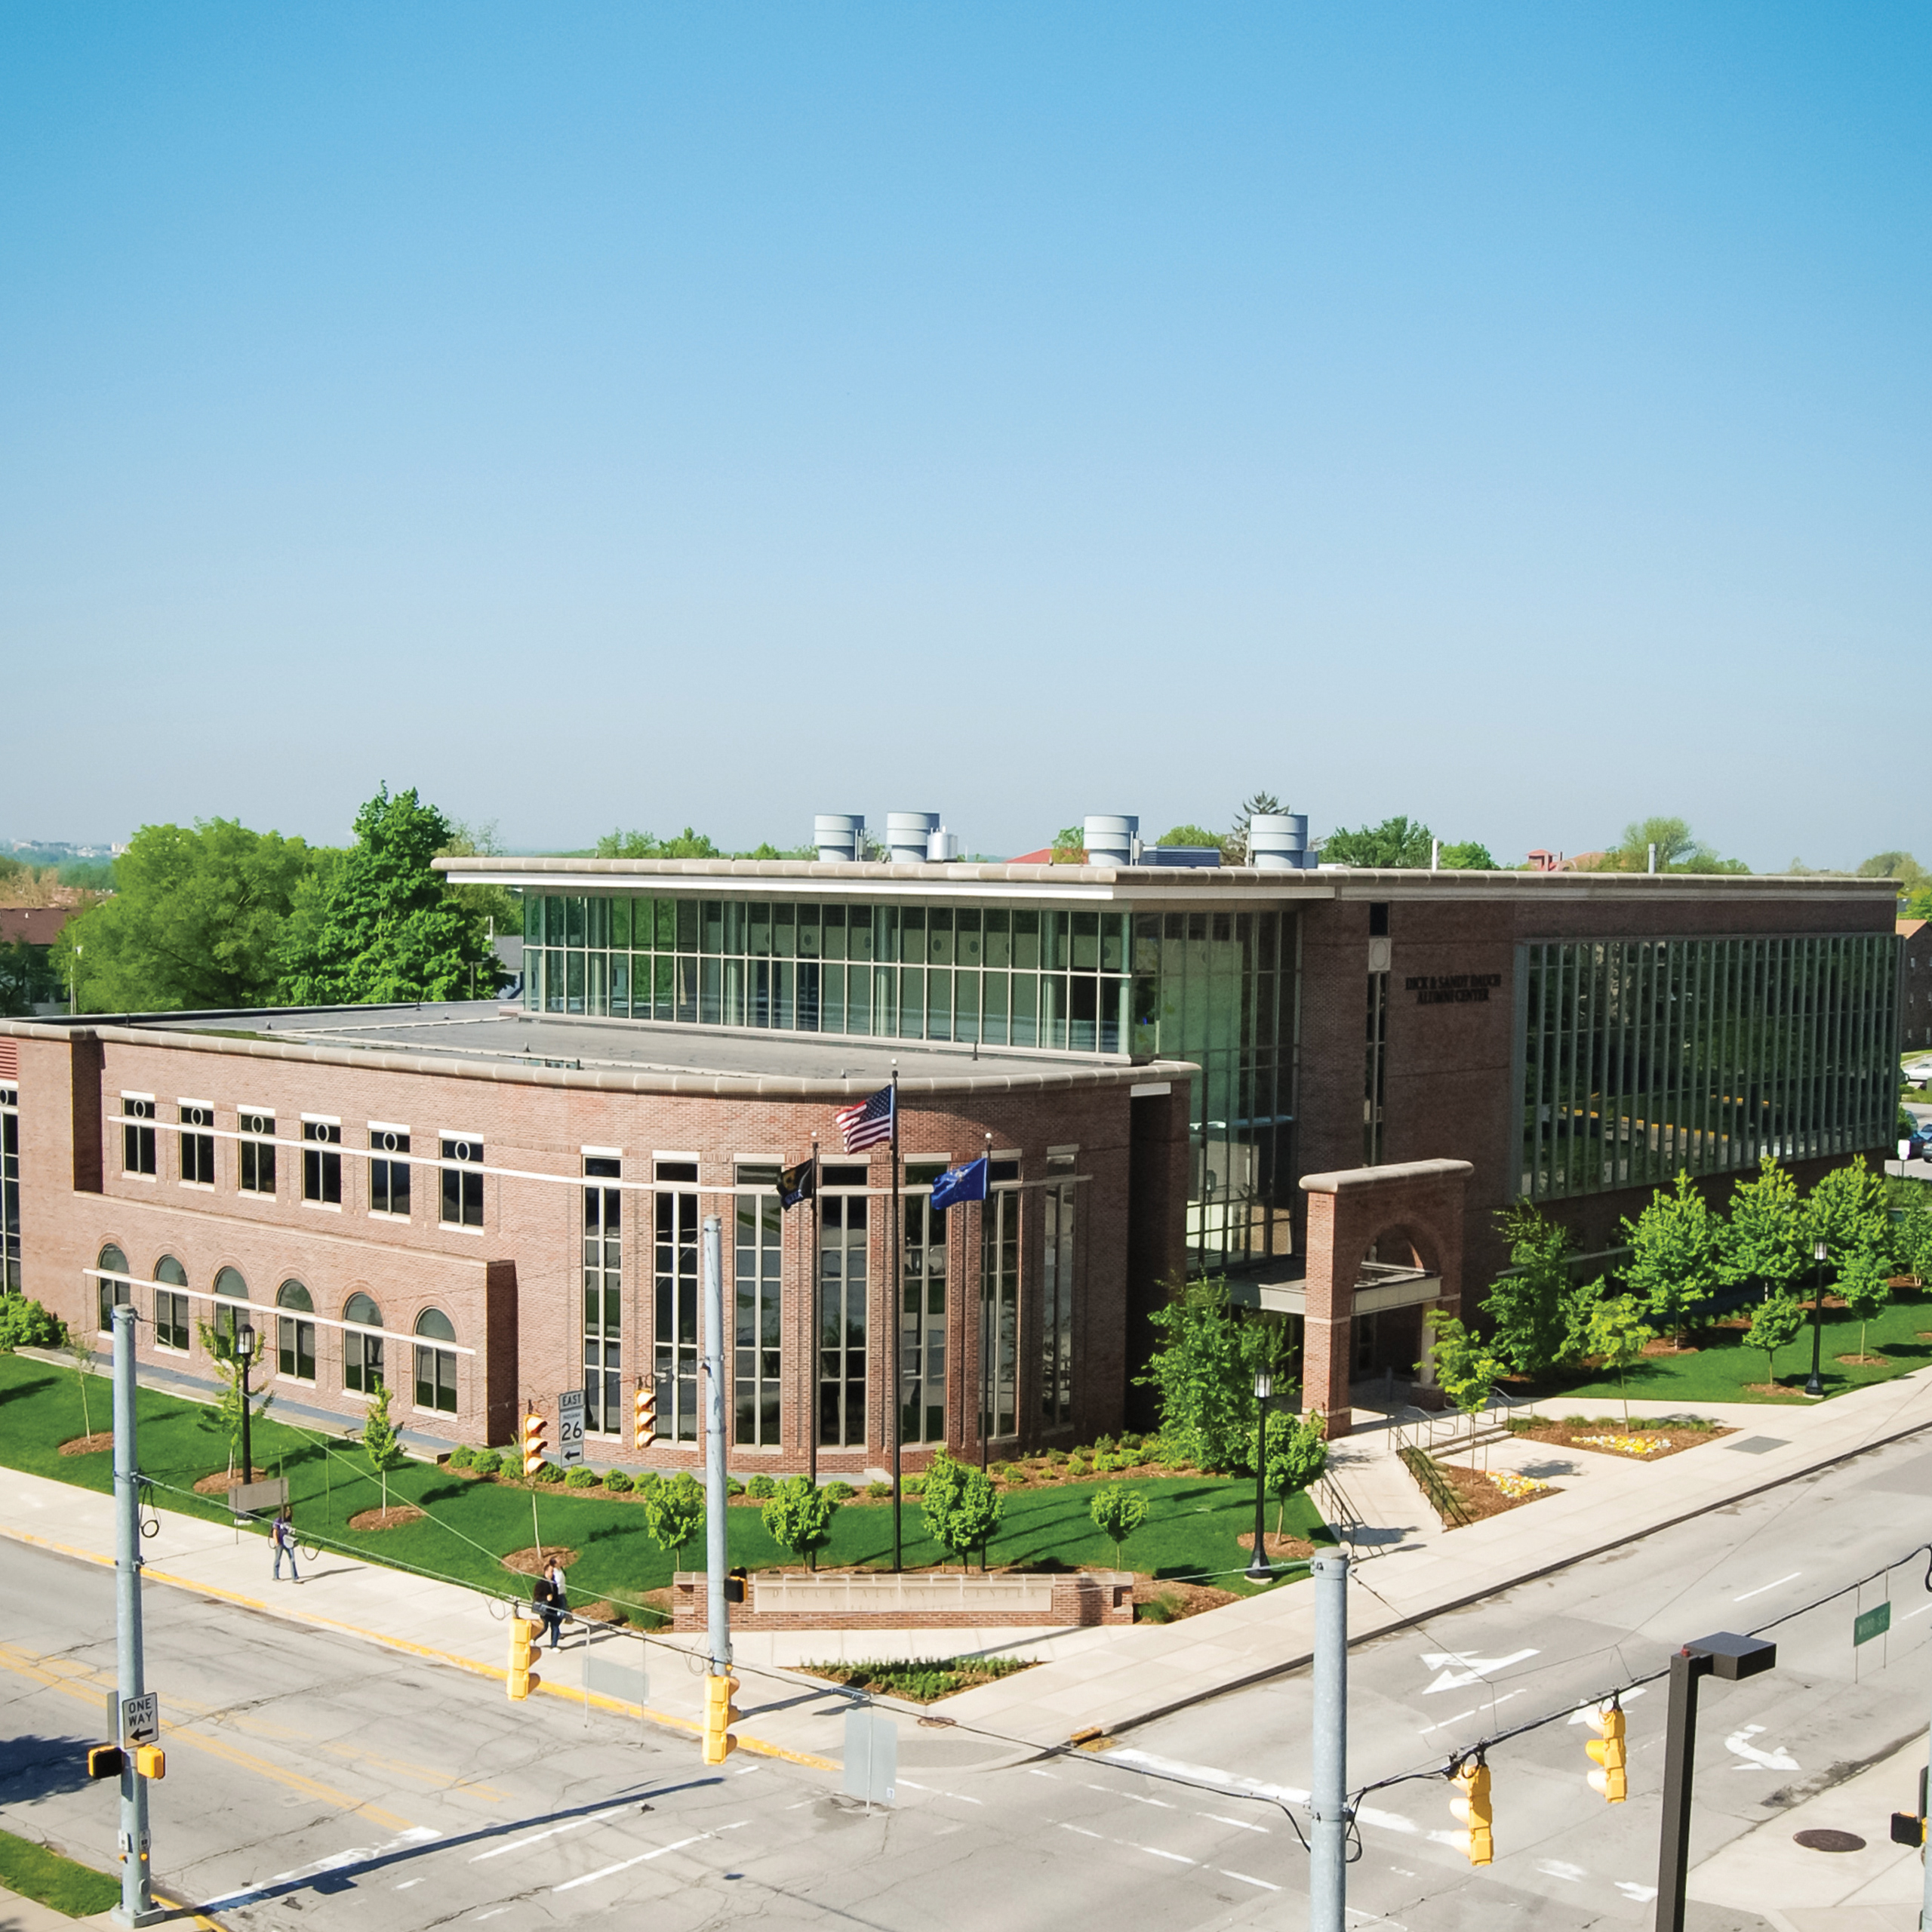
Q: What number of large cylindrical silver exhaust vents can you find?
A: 4